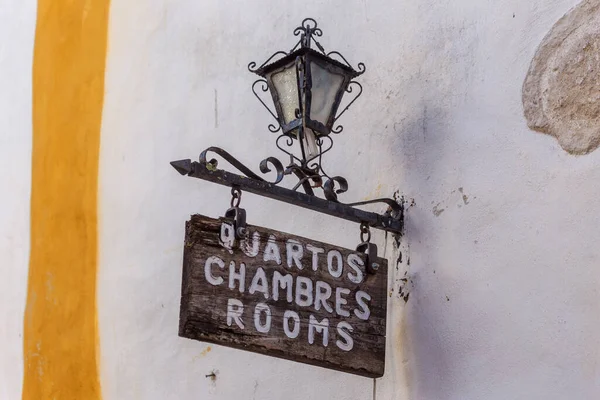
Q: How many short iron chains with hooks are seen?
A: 2